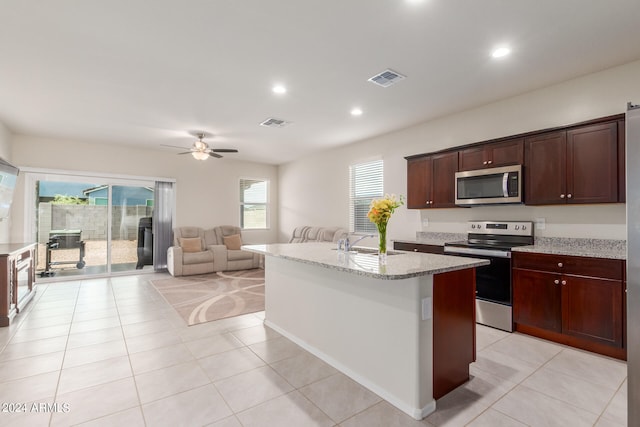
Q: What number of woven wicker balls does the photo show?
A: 0